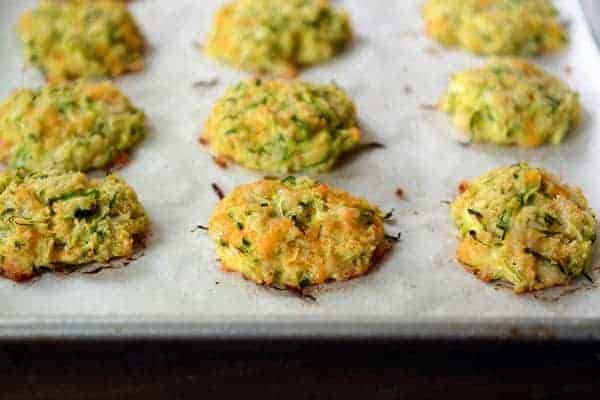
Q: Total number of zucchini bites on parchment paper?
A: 9